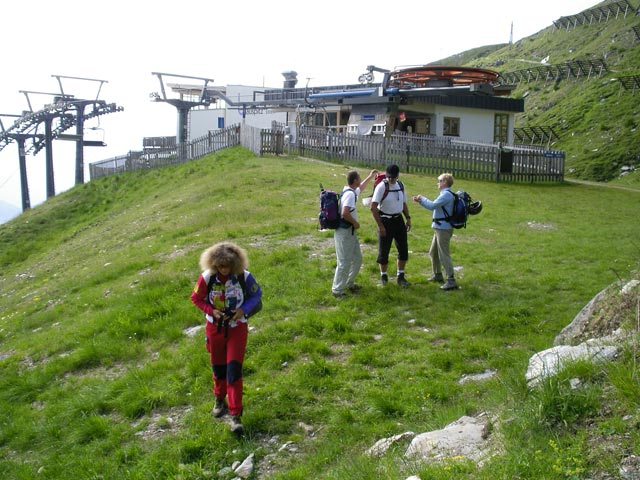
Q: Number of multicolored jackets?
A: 1